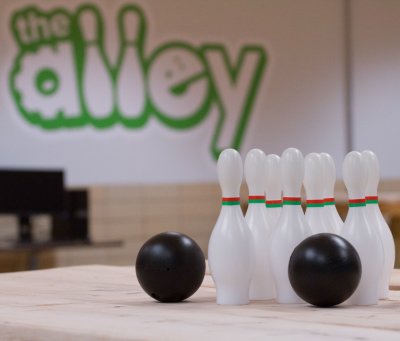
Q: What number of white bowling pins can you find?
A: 8